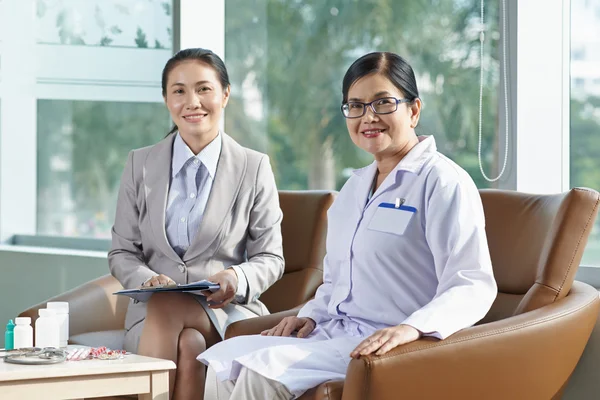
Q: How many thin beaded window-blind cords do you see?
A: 1